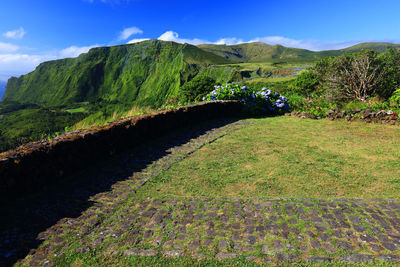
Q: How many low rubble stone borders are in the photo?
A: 1